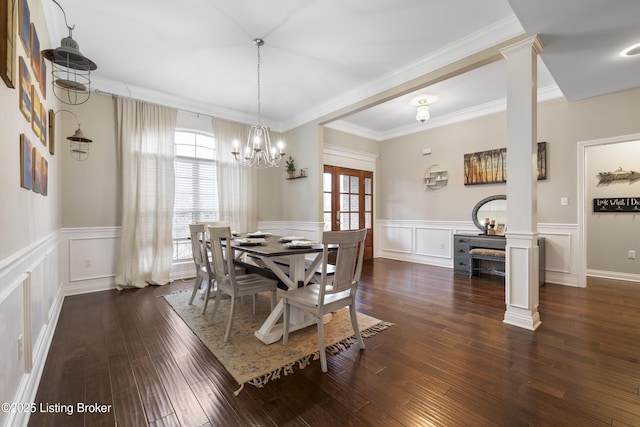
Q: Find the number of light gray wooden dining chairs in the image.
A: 4